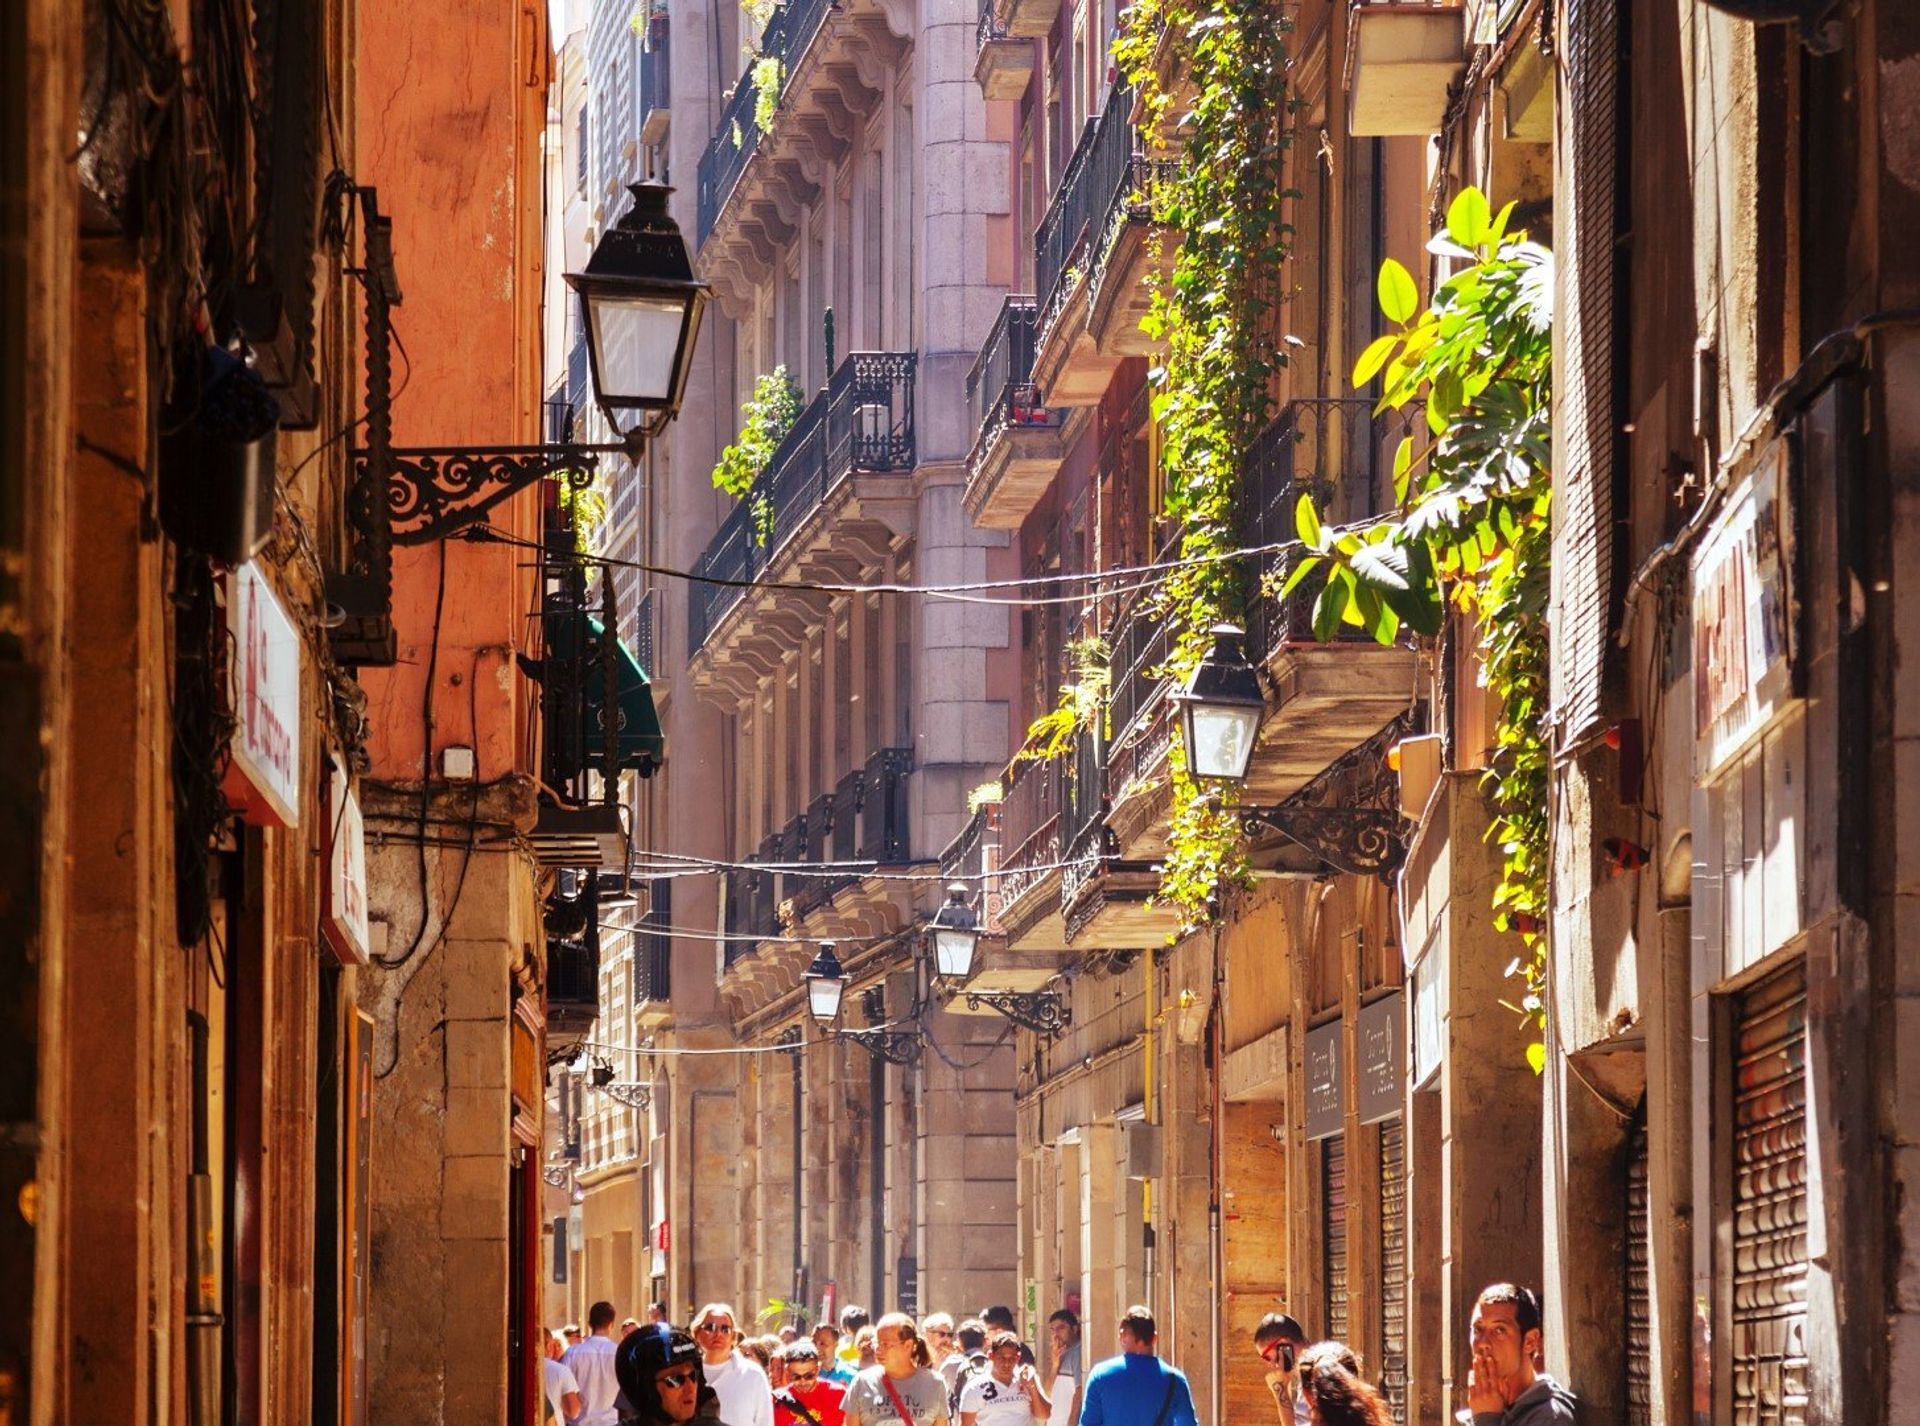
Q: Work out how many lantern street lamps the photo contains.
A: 4